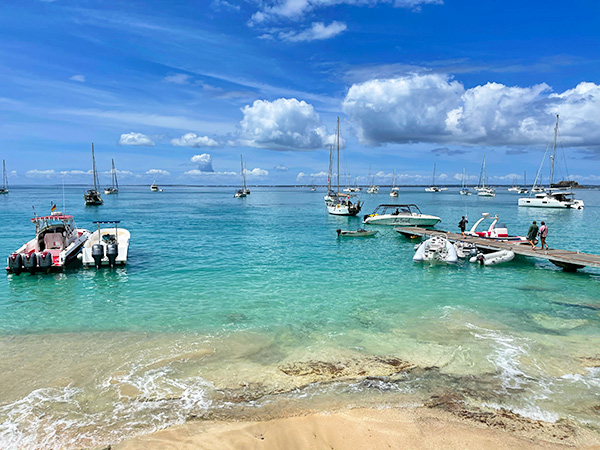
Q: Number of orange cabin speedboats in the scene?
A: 0